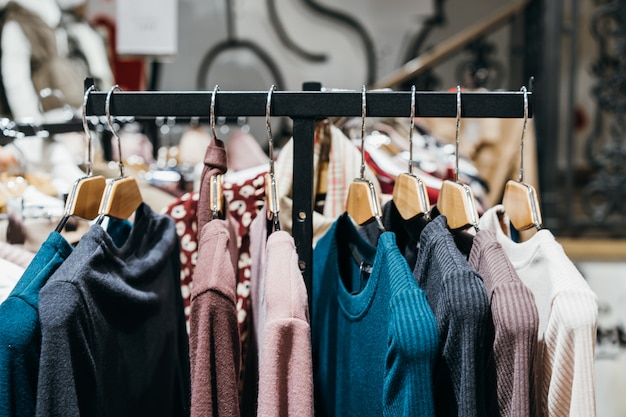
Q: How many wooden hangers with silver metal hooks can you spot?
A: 8